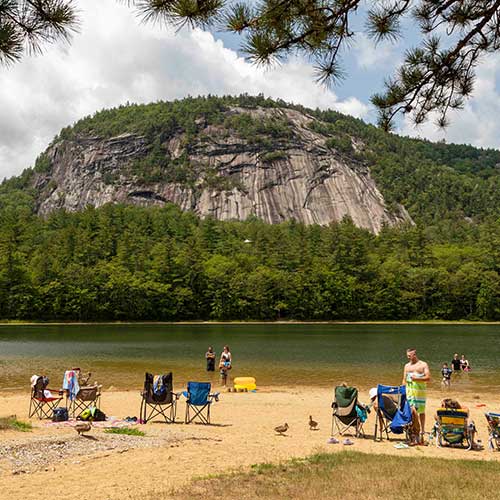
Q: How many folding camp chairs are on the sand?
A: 8